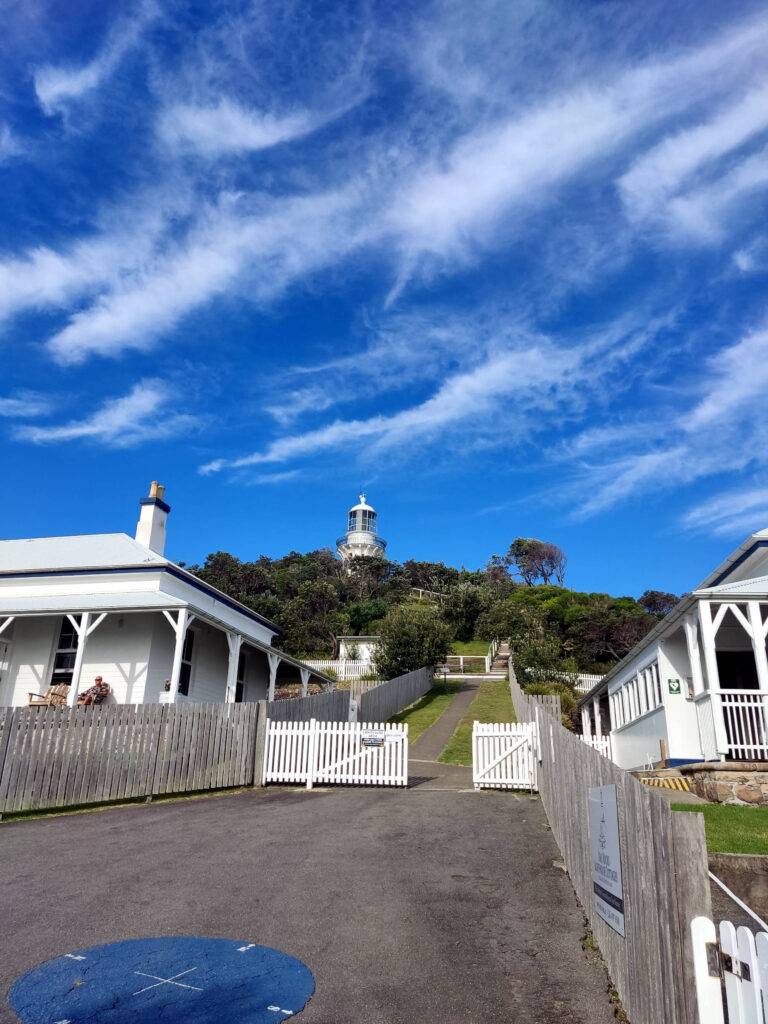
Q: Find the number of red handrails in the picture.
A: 0